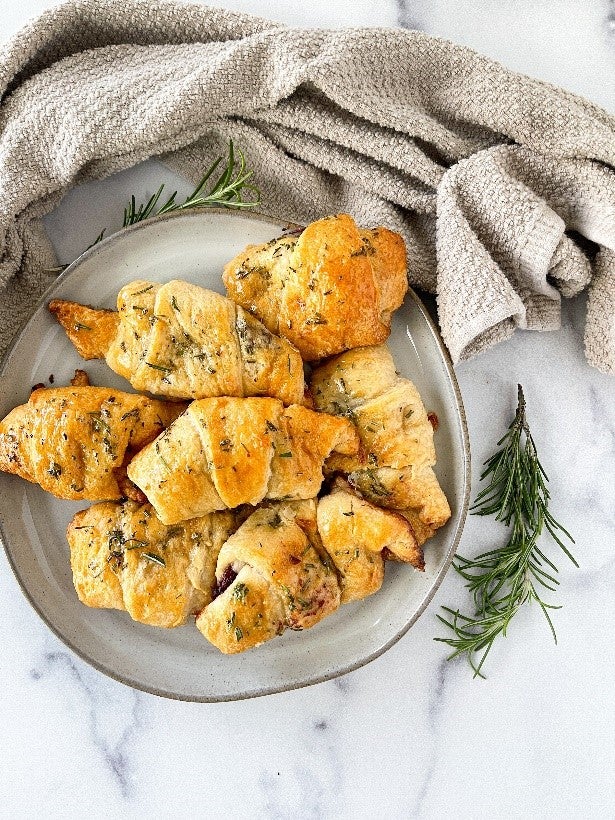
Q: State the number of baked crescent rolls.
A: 7